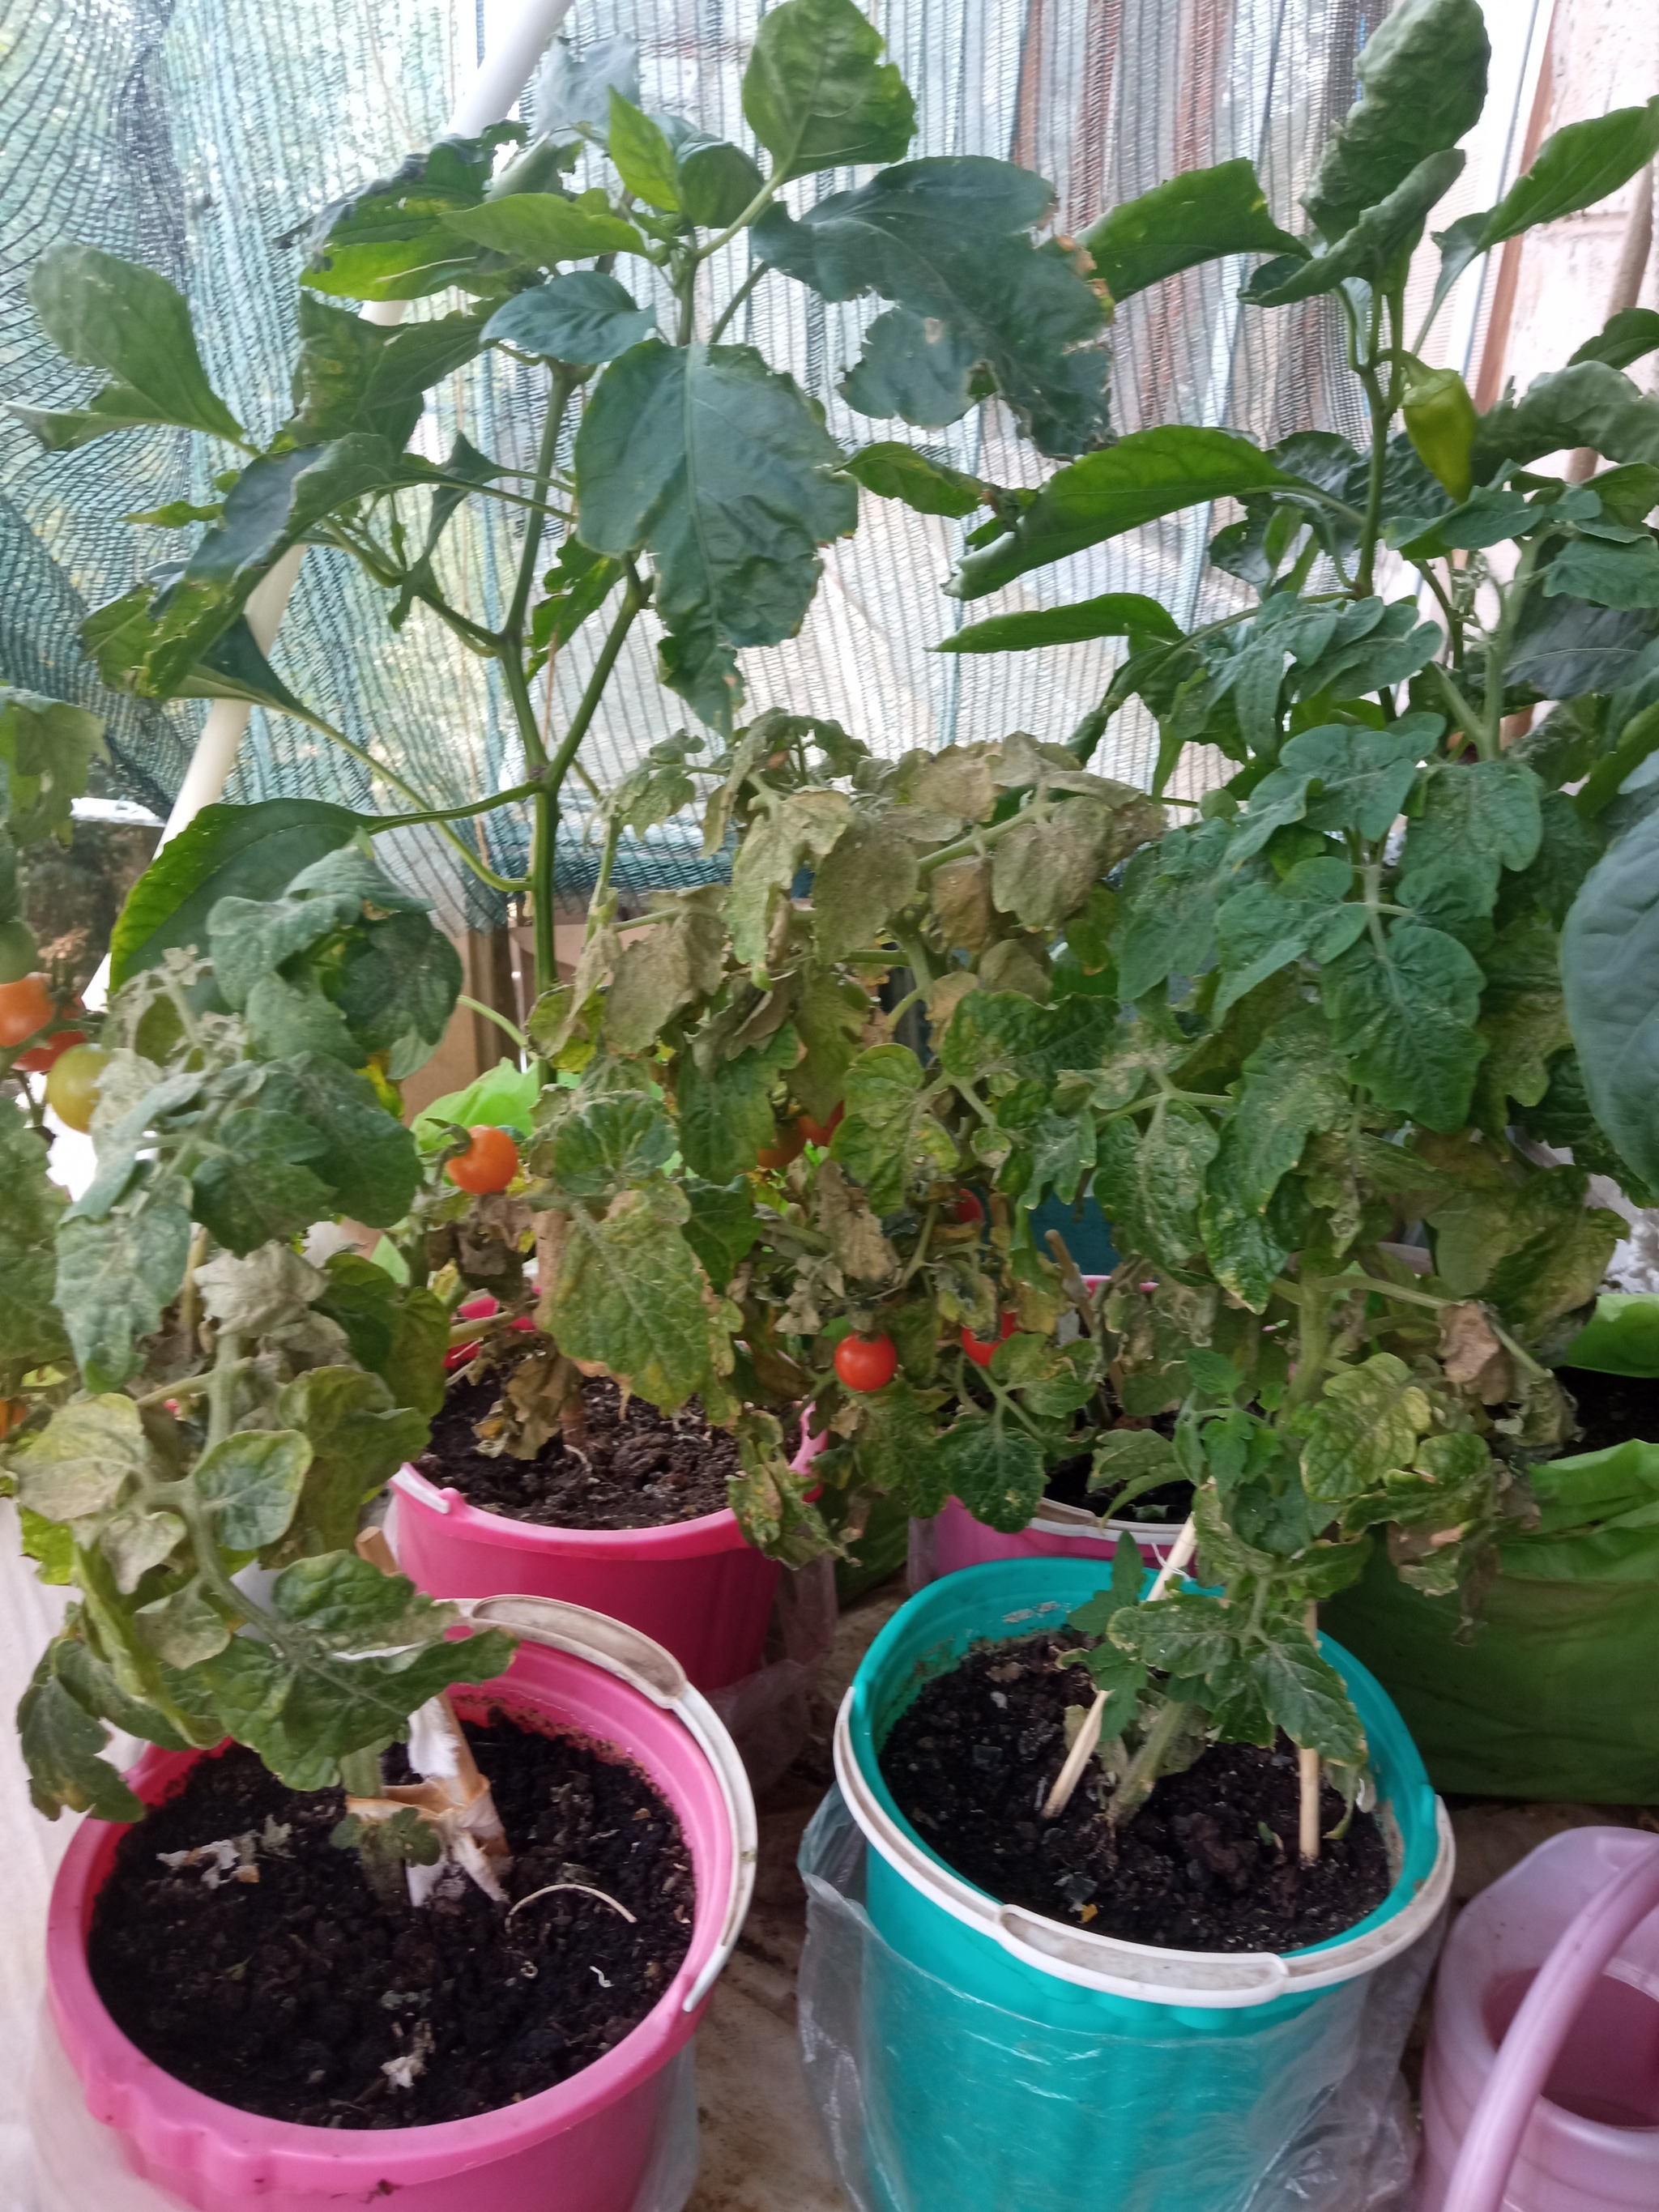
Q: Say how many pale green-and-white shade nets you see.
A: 1